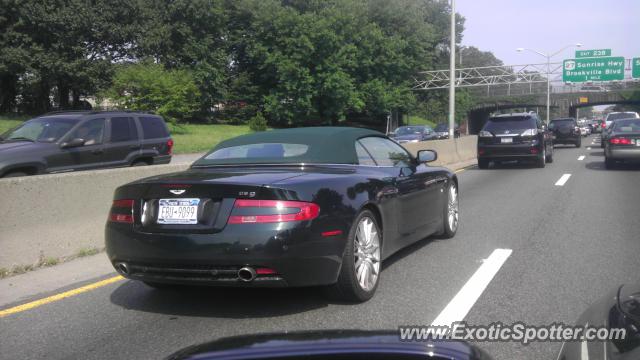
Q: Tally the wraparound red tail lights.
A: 2